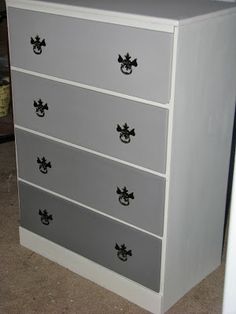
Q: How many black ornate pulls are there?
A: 8